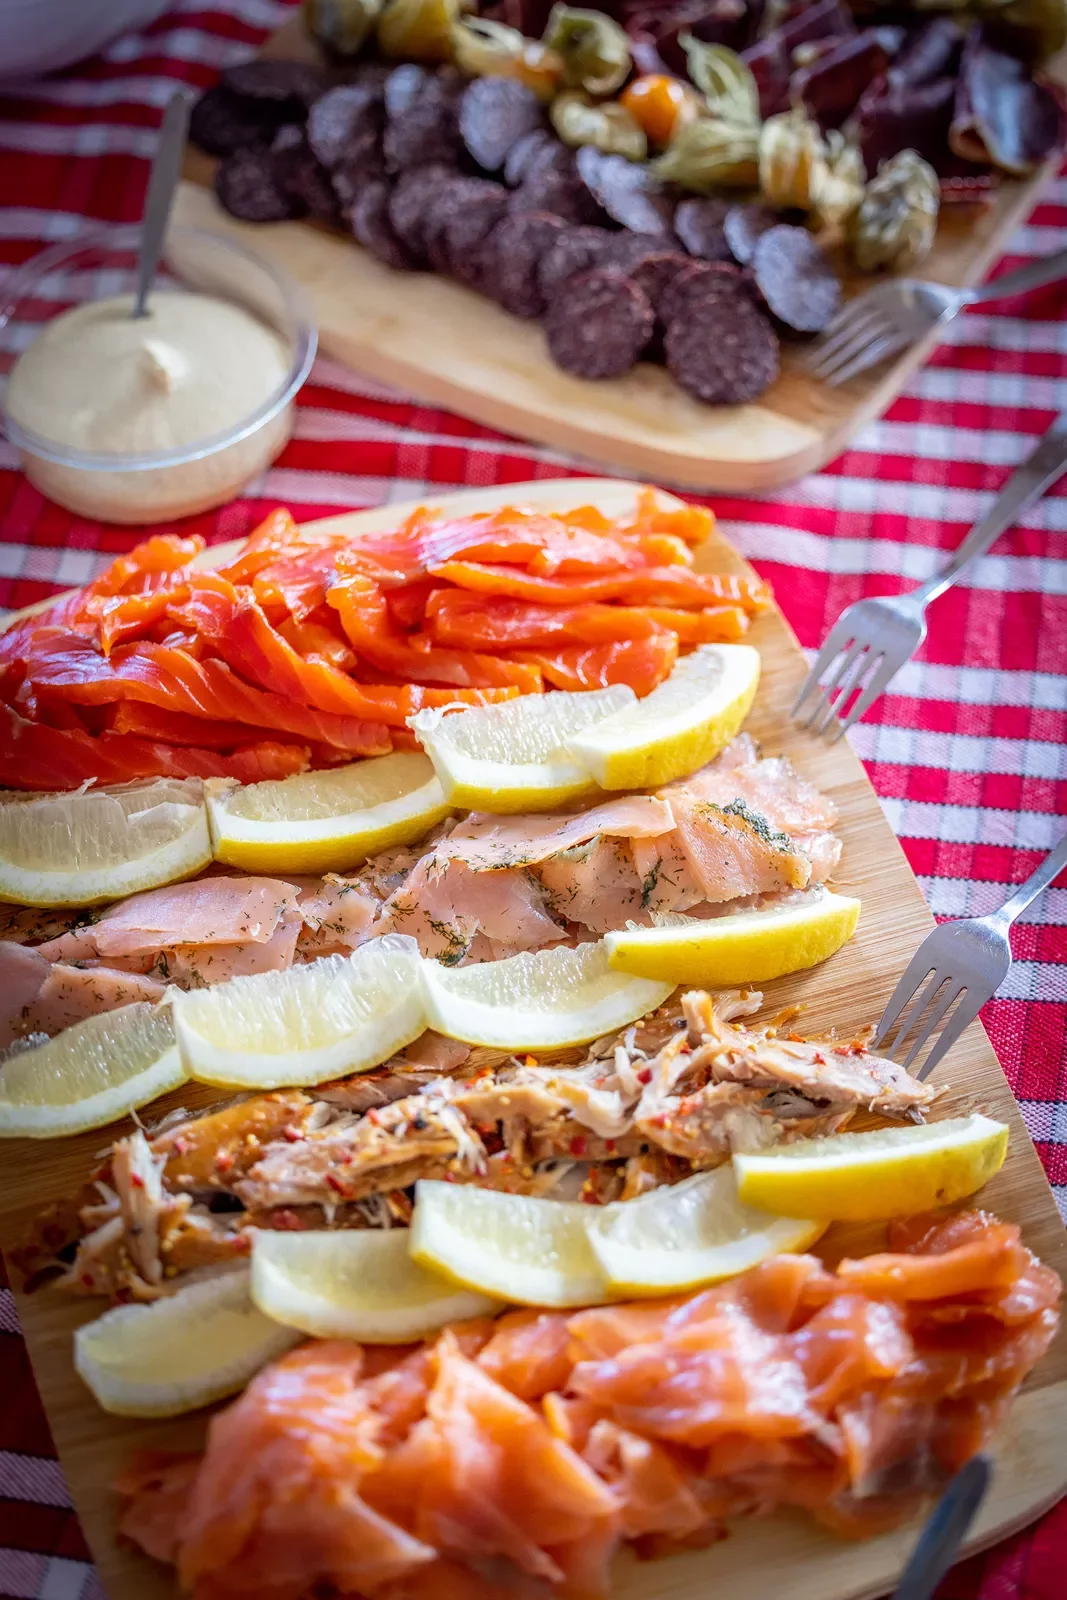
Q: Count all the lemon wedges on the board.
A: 13